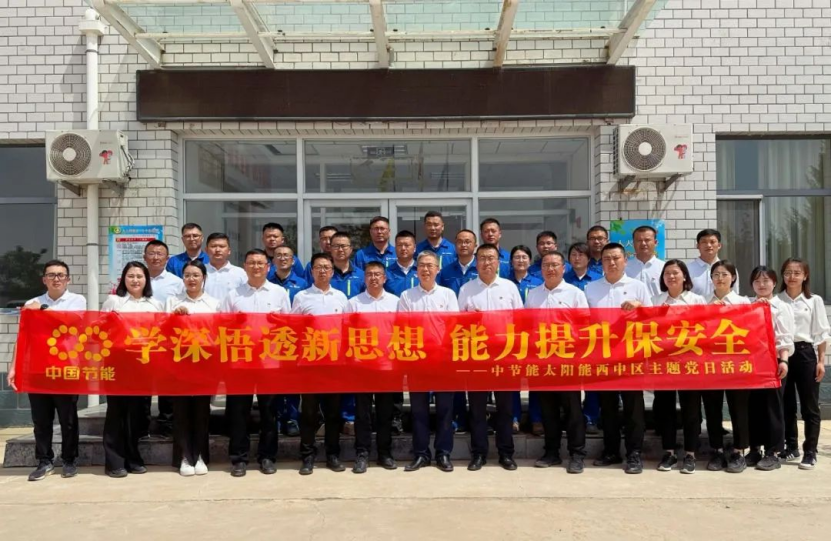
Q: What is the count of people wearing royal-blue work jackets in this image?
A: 14